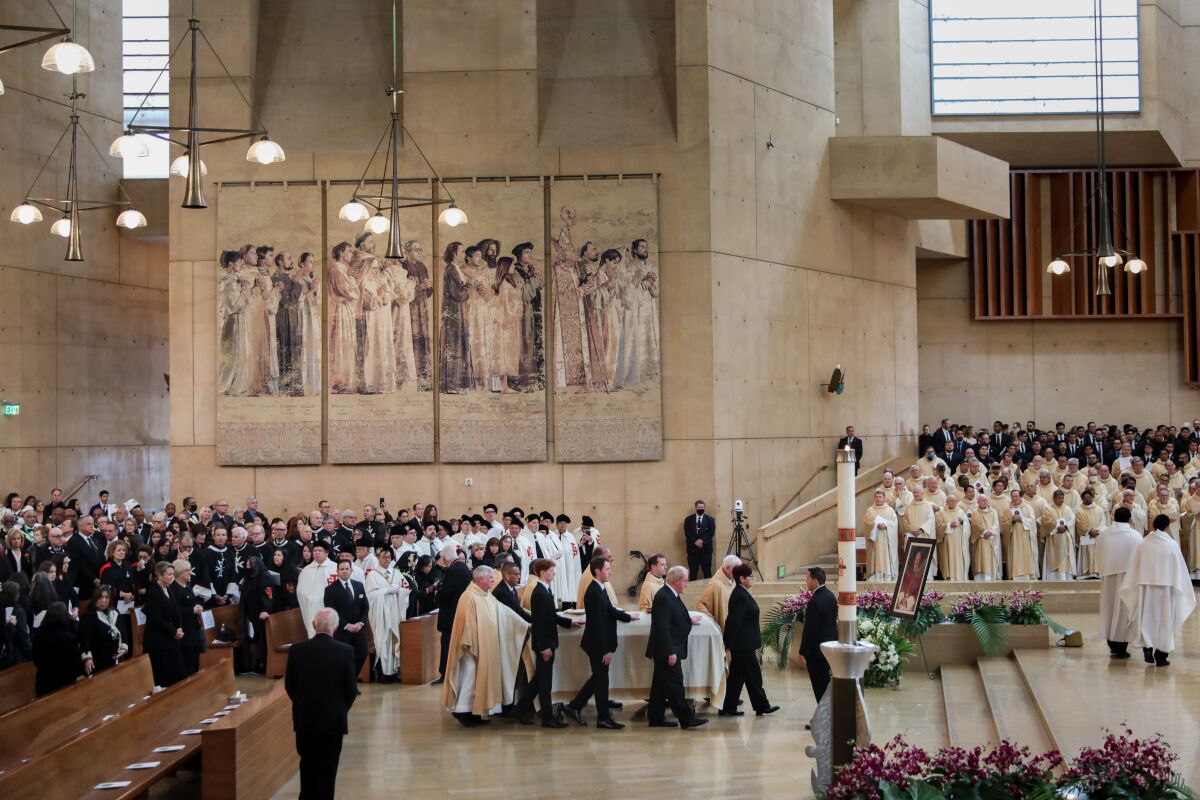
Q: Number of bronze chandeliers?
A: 5